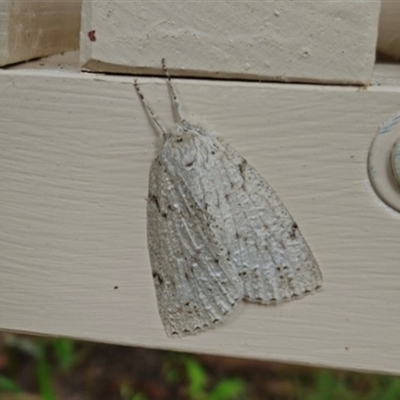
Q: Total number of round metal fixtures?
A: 1